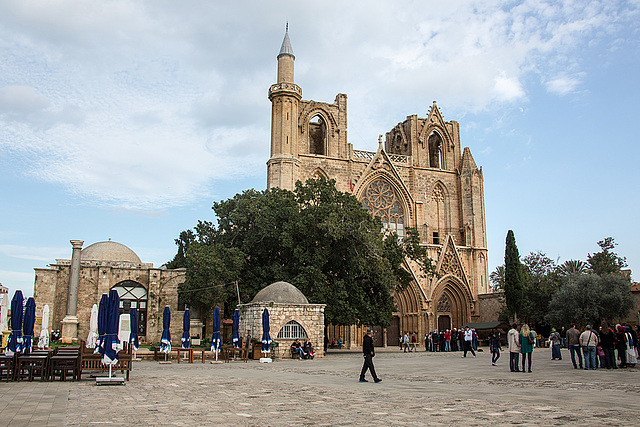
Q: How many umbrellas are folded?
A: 13